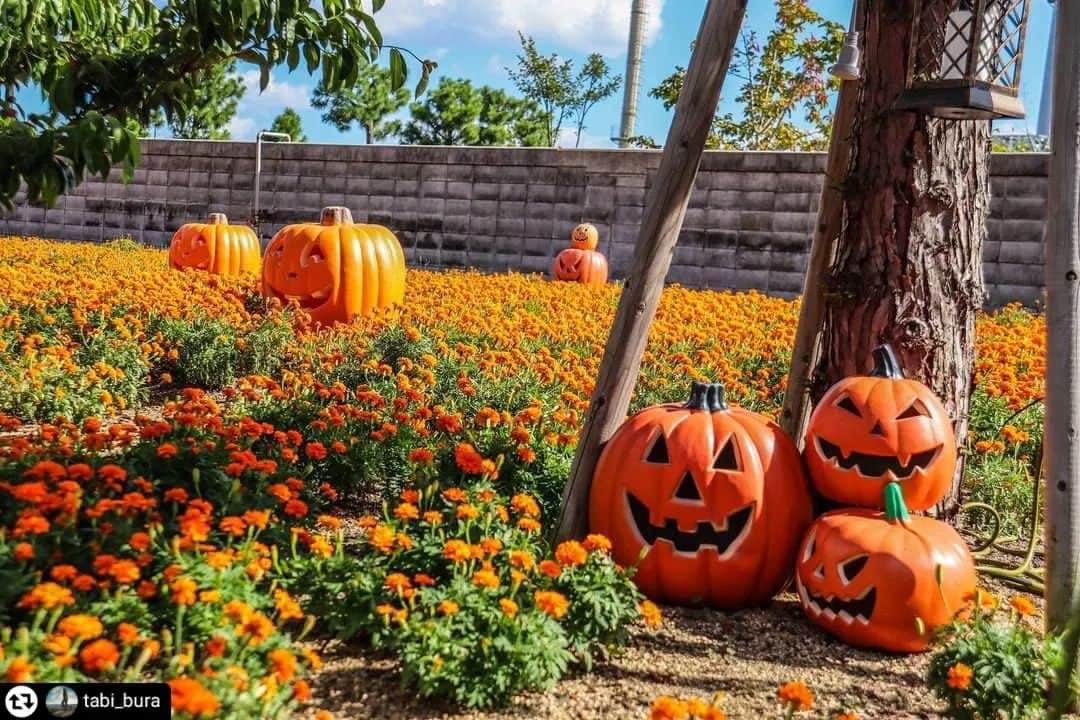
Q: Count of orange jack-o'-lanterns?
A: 7